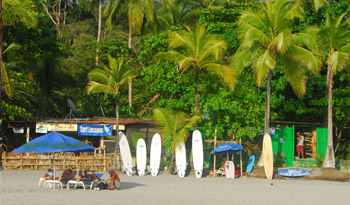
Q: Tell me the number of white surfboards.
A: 5